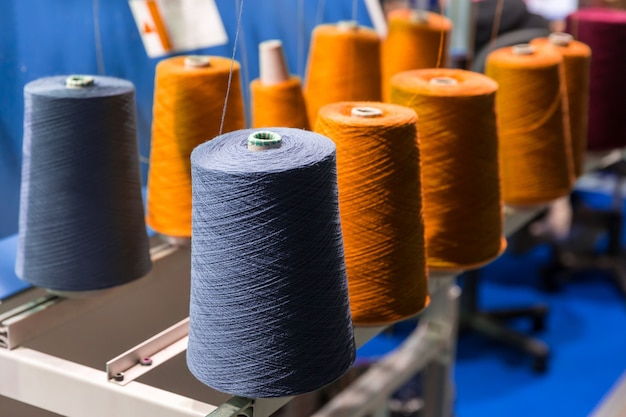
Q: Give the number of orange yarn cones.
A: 8